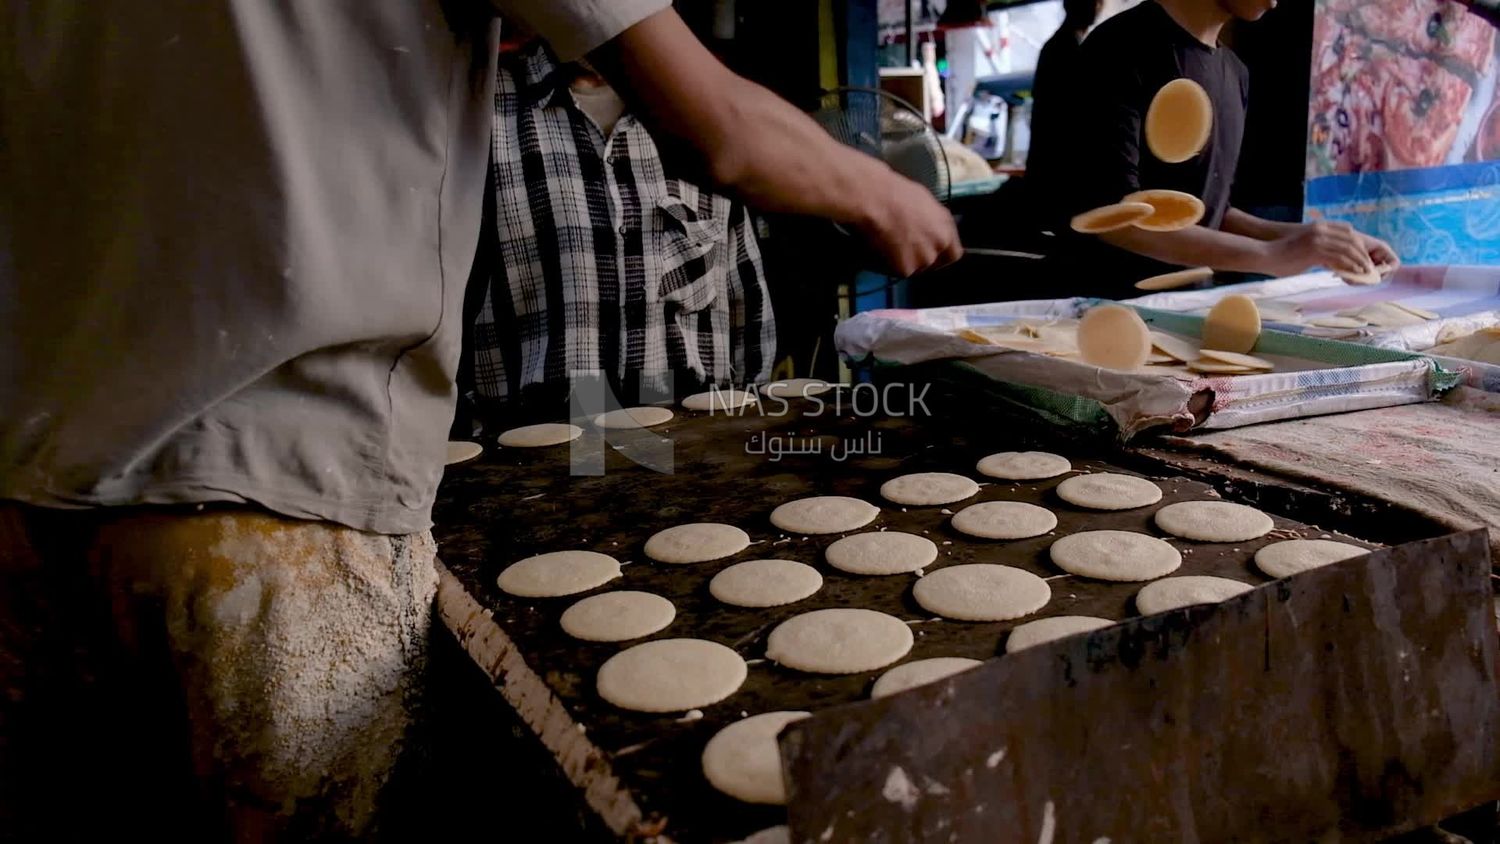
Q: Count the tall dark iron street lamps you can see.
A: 0